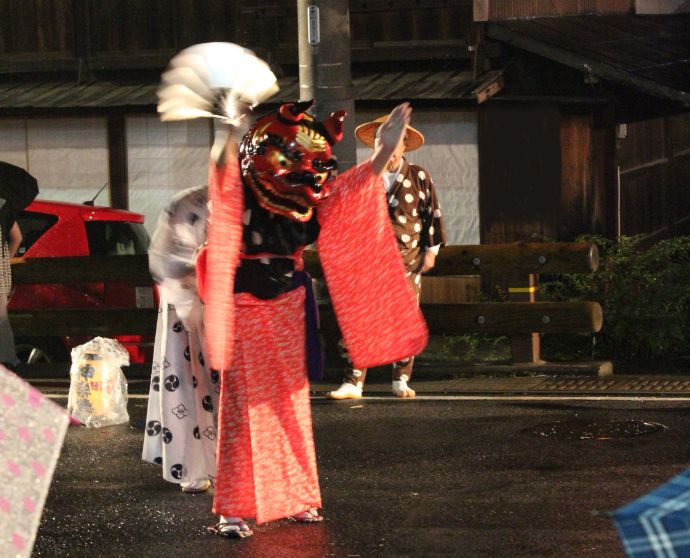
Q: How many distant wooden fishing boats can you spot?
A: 0